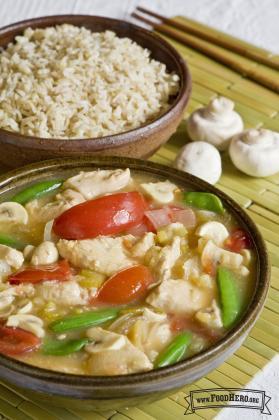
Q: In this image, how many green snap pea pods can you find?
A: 7